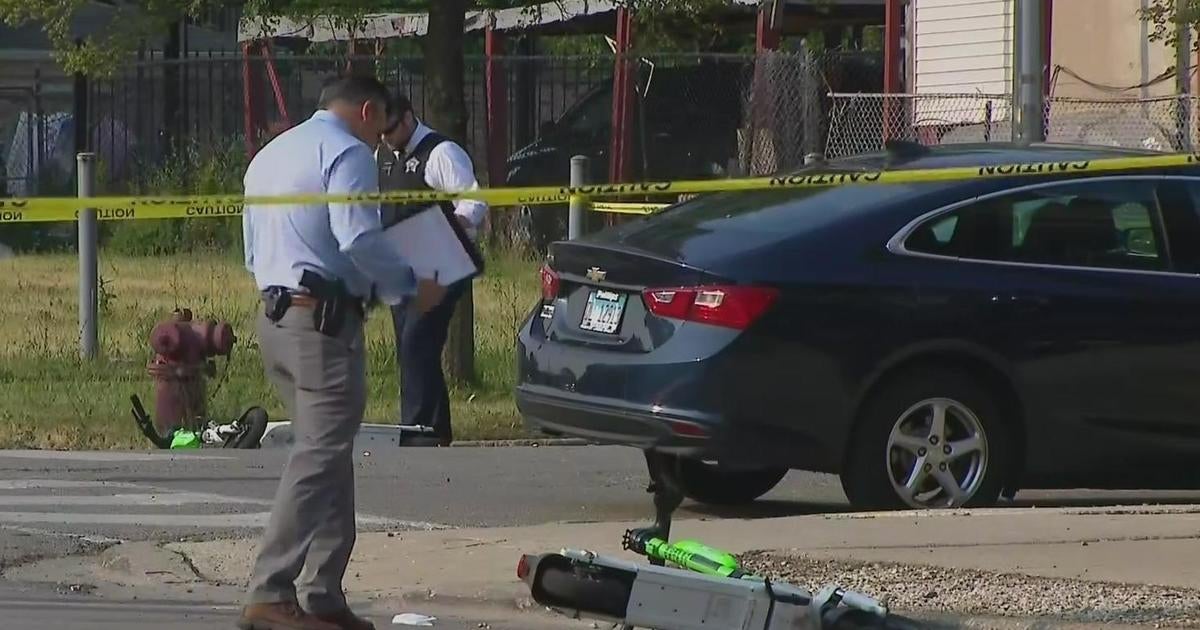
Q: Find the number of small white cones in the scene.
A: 0